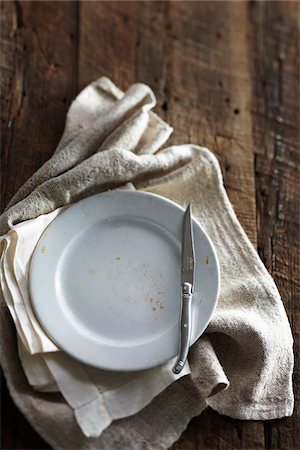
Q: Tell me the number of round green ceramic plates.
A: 0